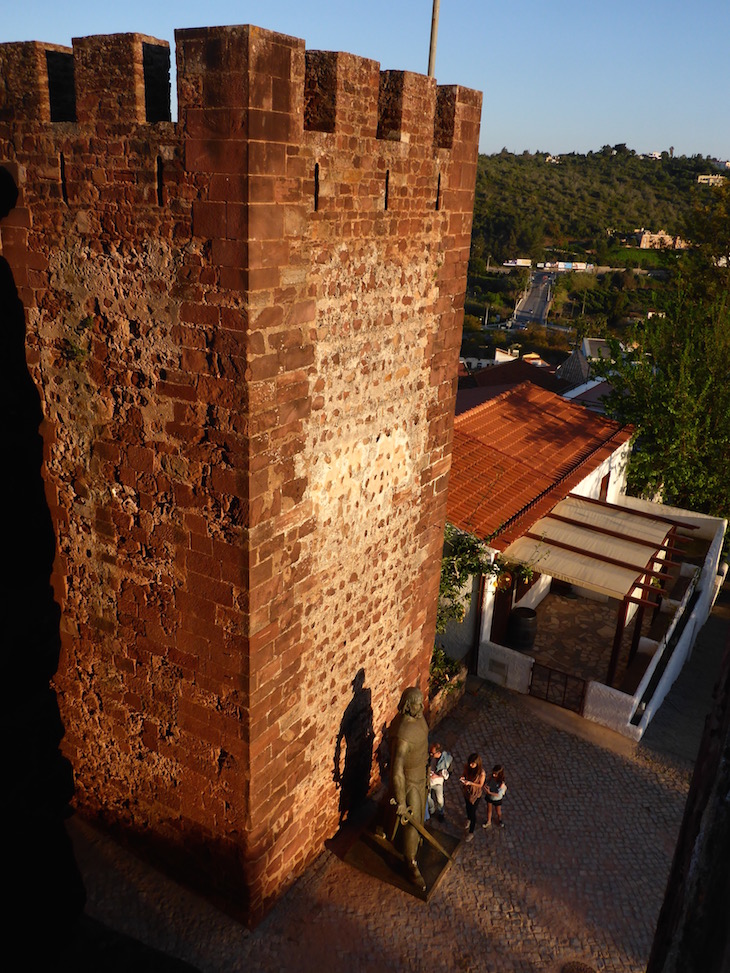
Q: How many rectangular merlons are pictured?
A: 6